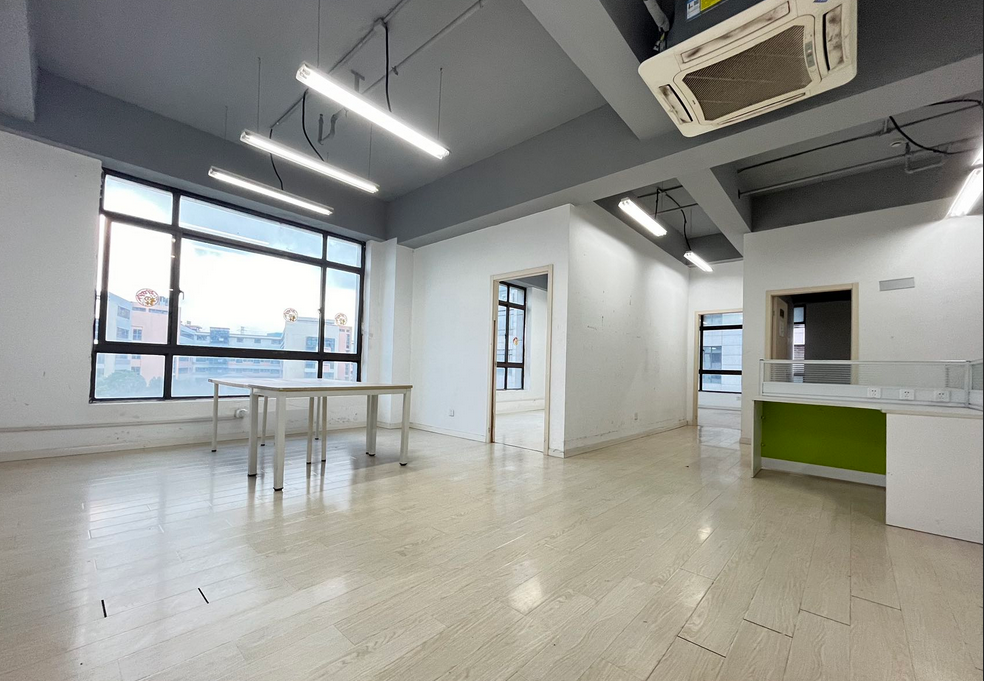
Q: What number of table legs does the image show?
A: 10